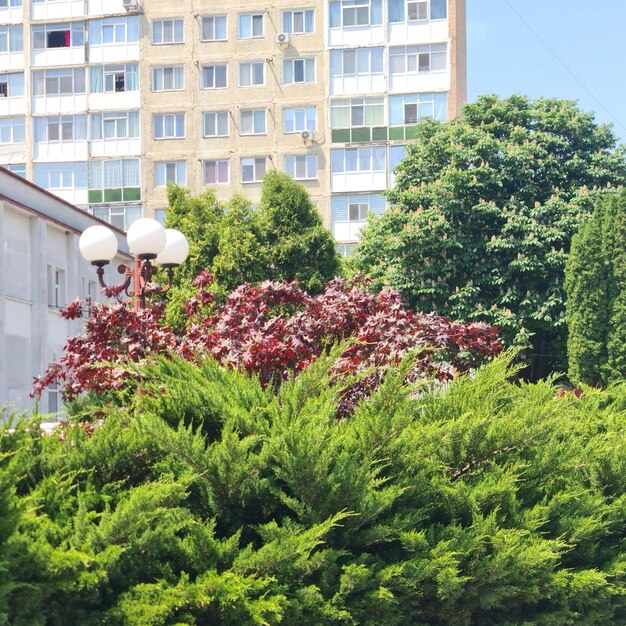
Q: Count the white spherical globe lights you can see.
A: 3